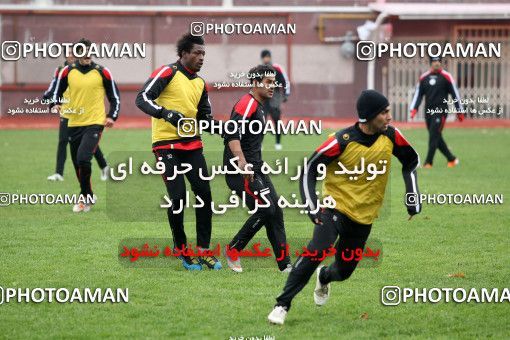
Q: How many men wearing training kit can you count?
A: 7